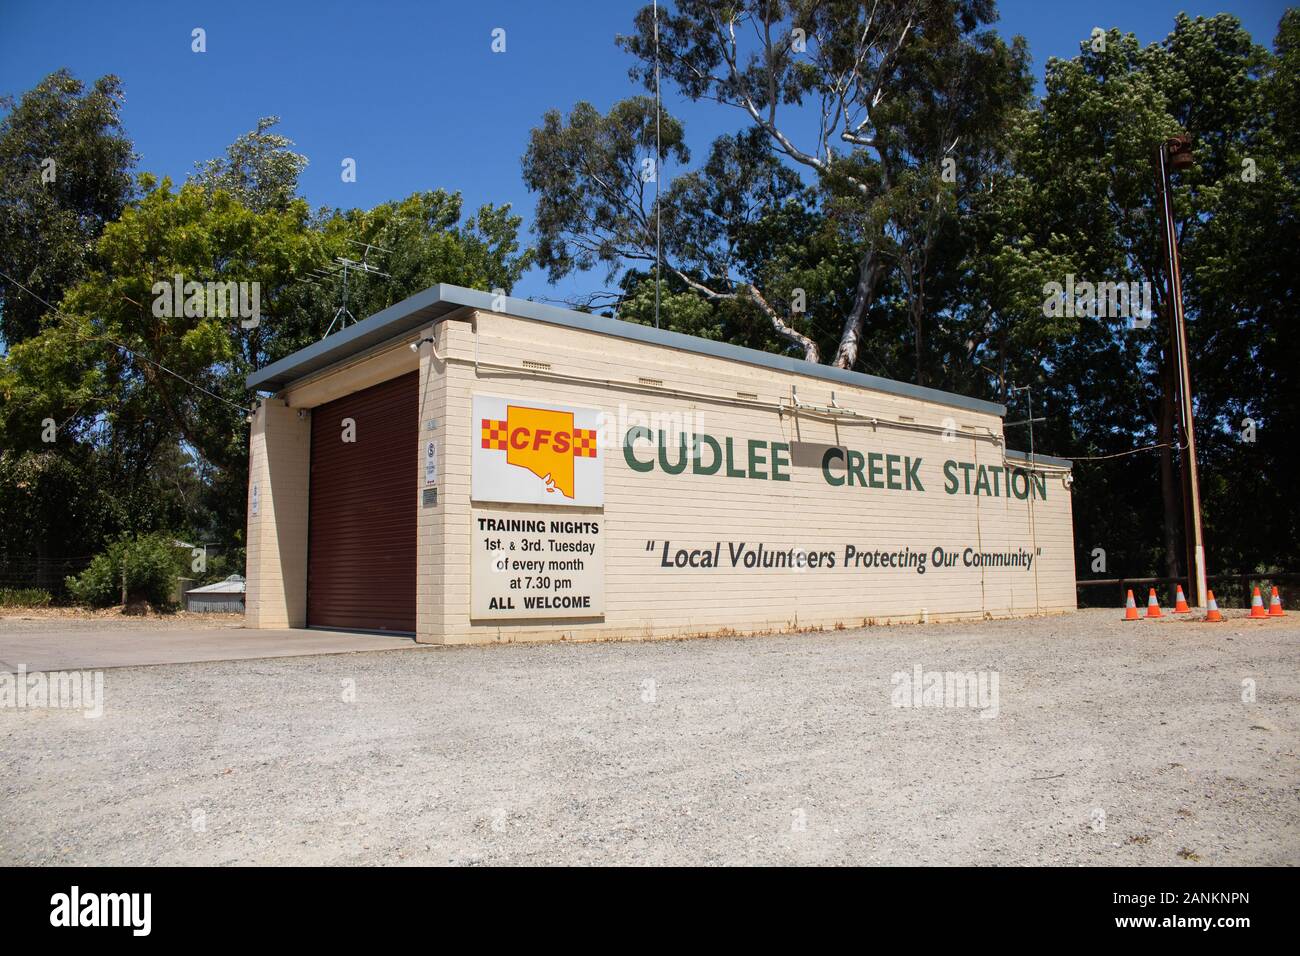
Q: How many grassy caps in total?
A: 0